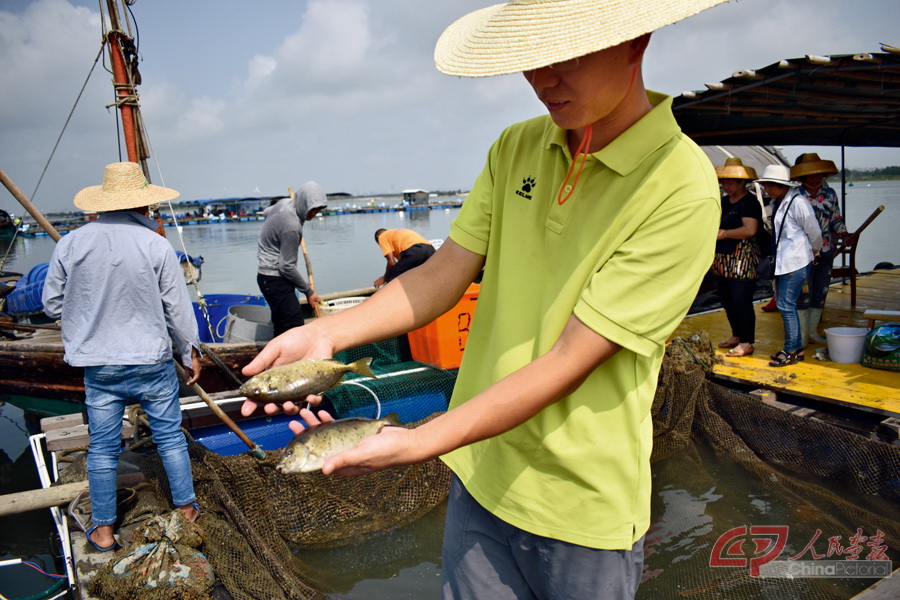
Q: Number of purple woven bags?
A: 0